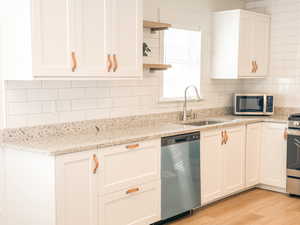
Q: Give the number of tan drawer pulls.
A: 11